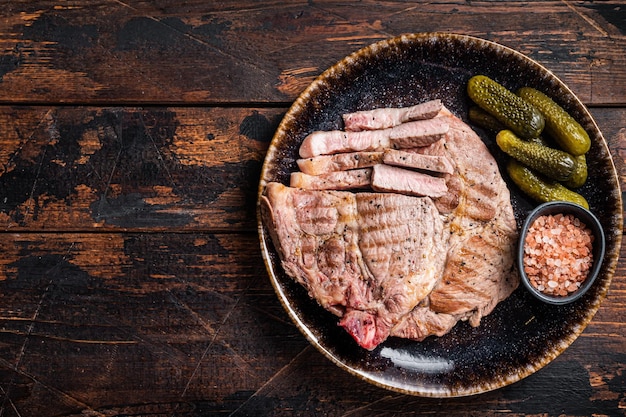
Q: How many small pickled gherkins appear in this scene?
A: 6